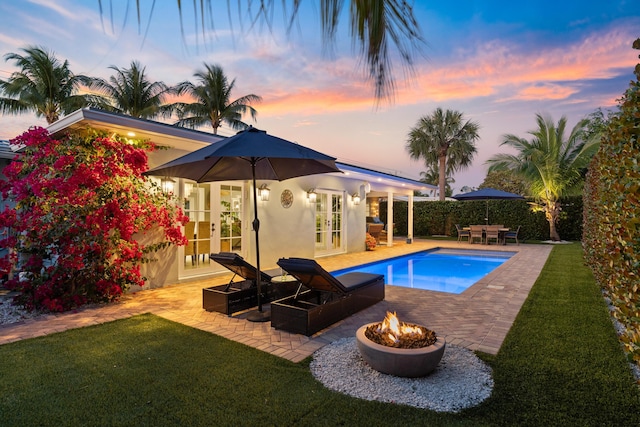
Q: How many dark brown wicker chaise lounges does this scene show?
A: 2